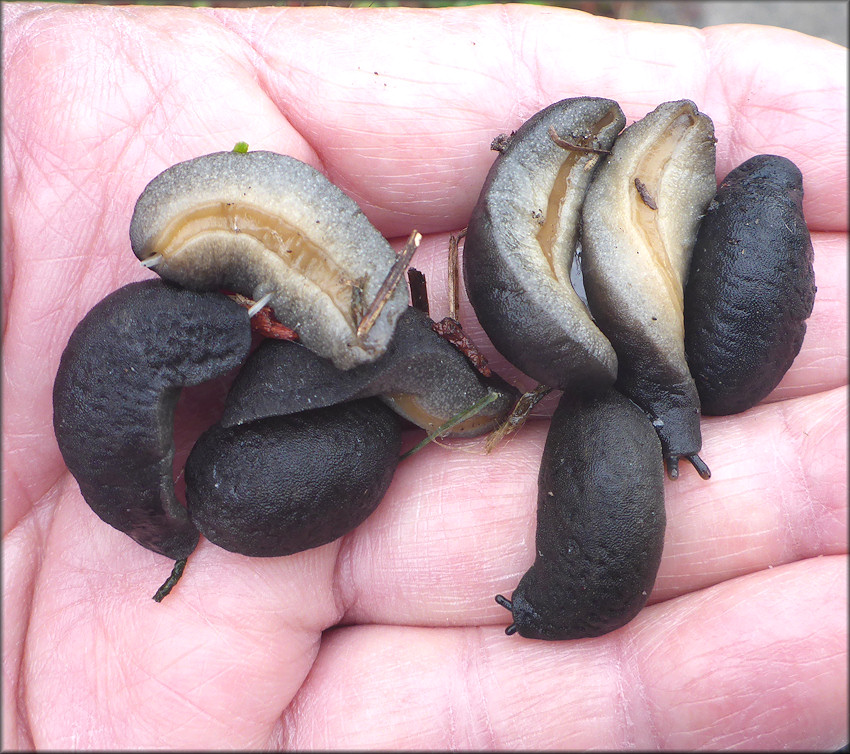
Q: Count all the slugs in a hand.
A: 8